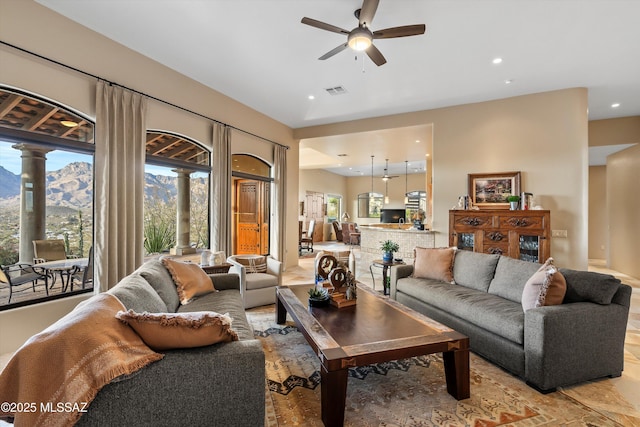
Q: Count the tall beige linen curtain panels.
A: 3